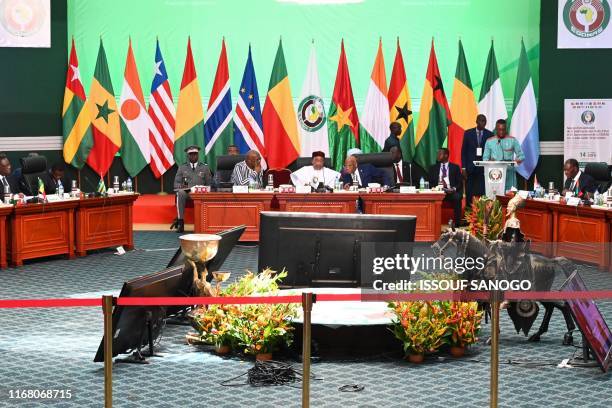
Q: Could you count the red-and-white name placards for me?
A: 3